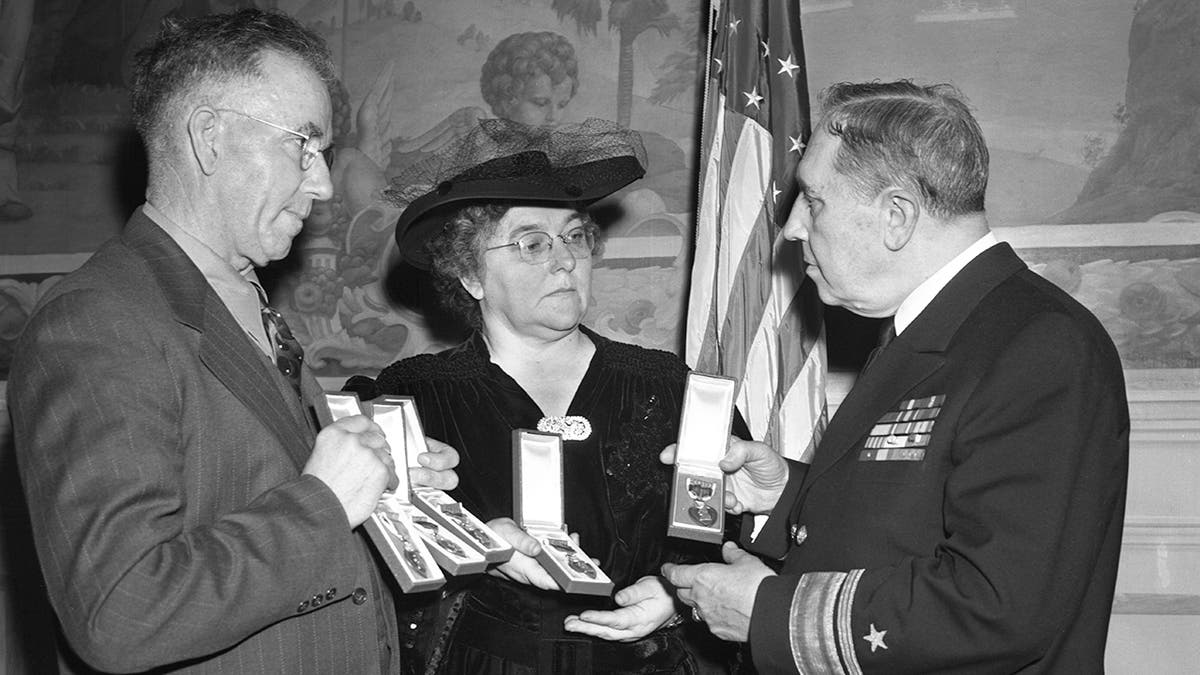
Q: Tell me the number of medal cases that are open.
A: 5